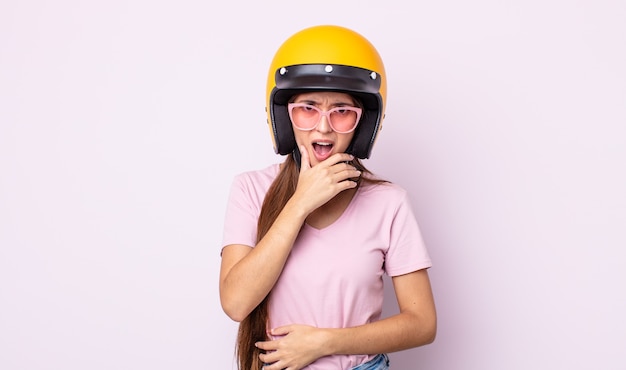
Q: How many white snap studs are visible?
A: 3